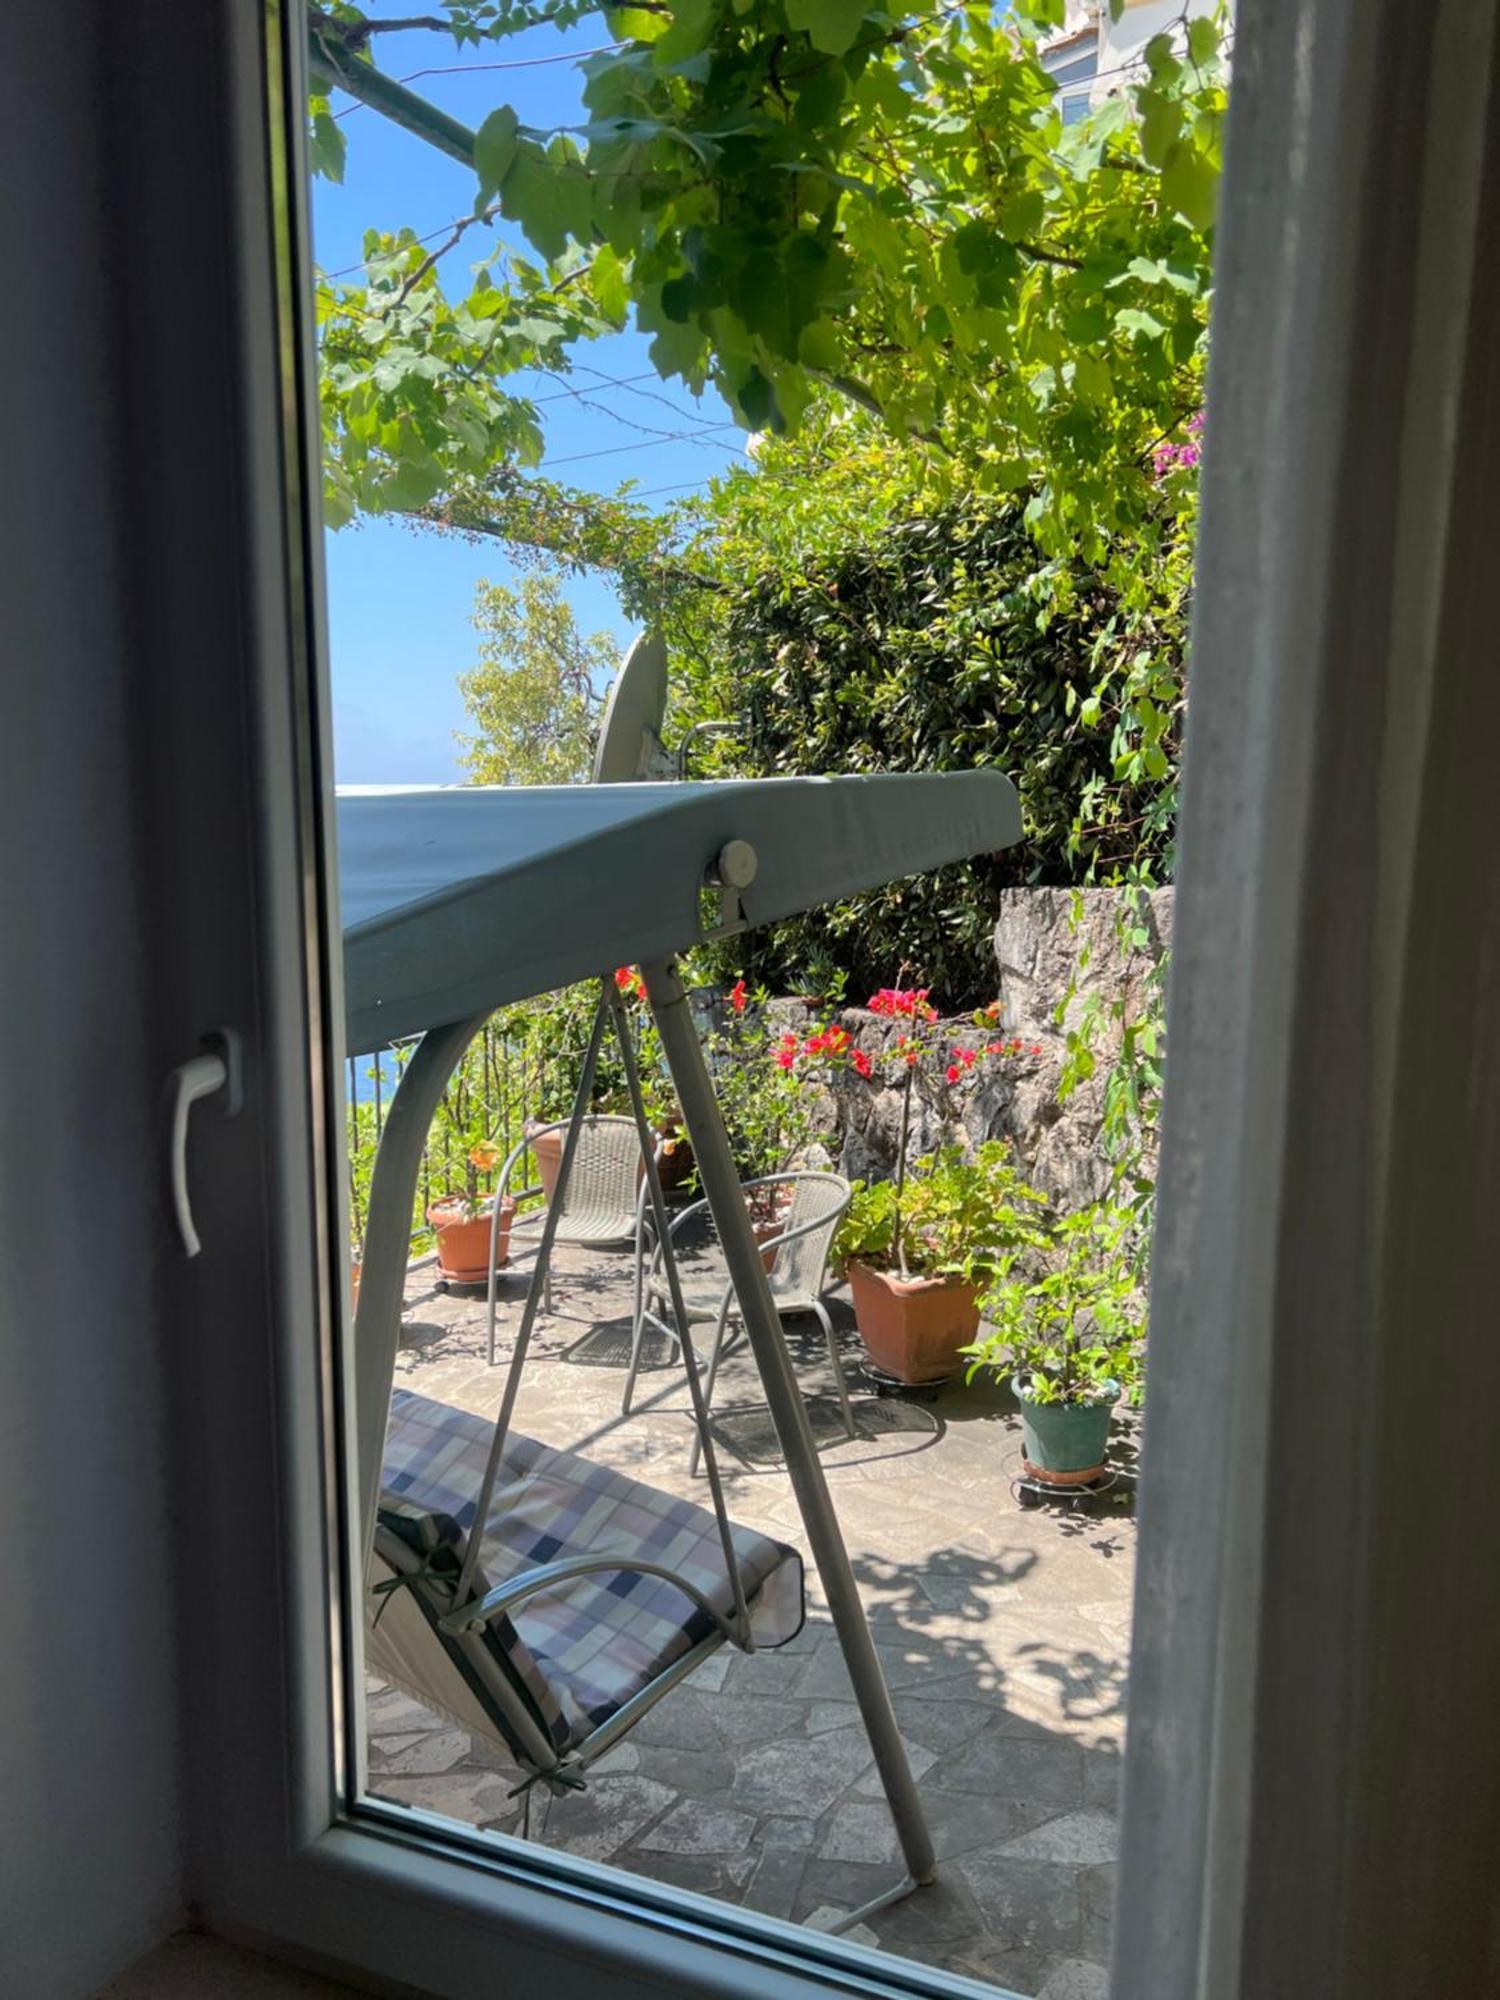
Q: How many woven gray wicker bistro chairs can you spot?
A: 2